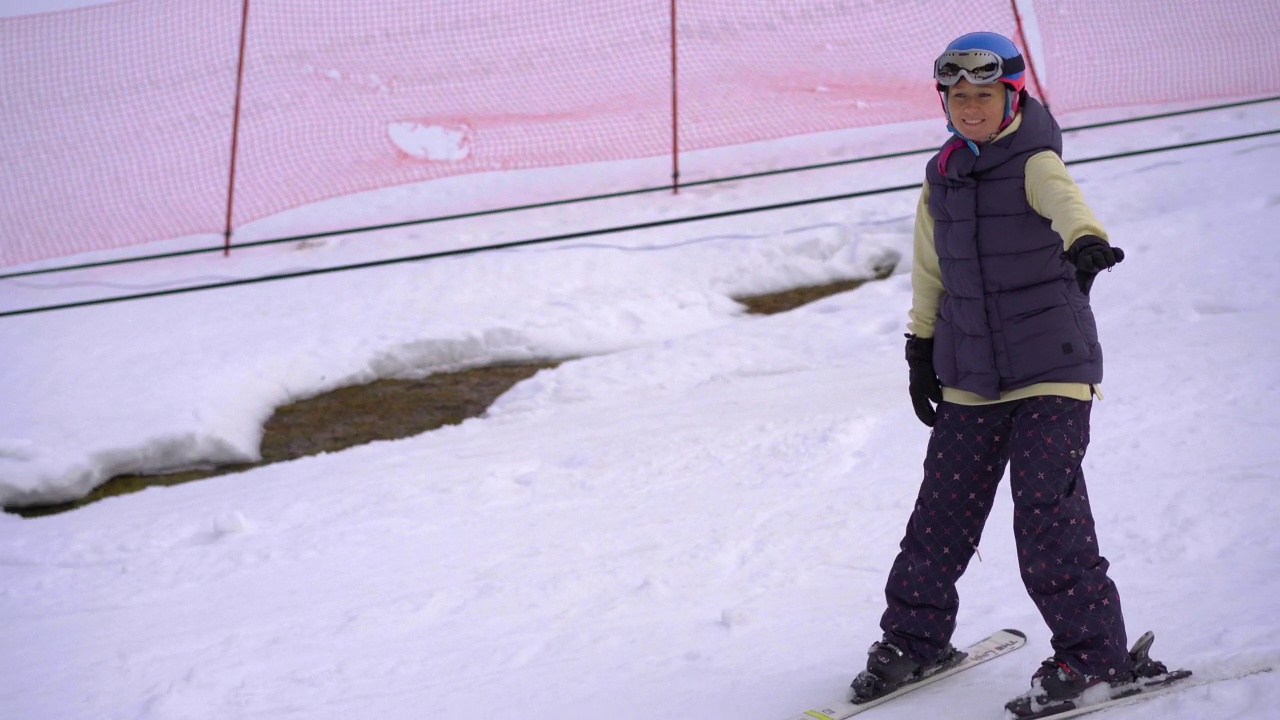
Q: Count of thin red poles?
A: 3